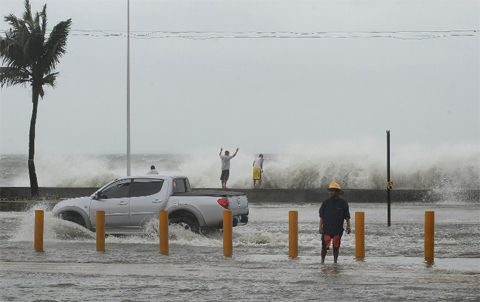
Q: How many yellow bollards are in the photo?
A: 7